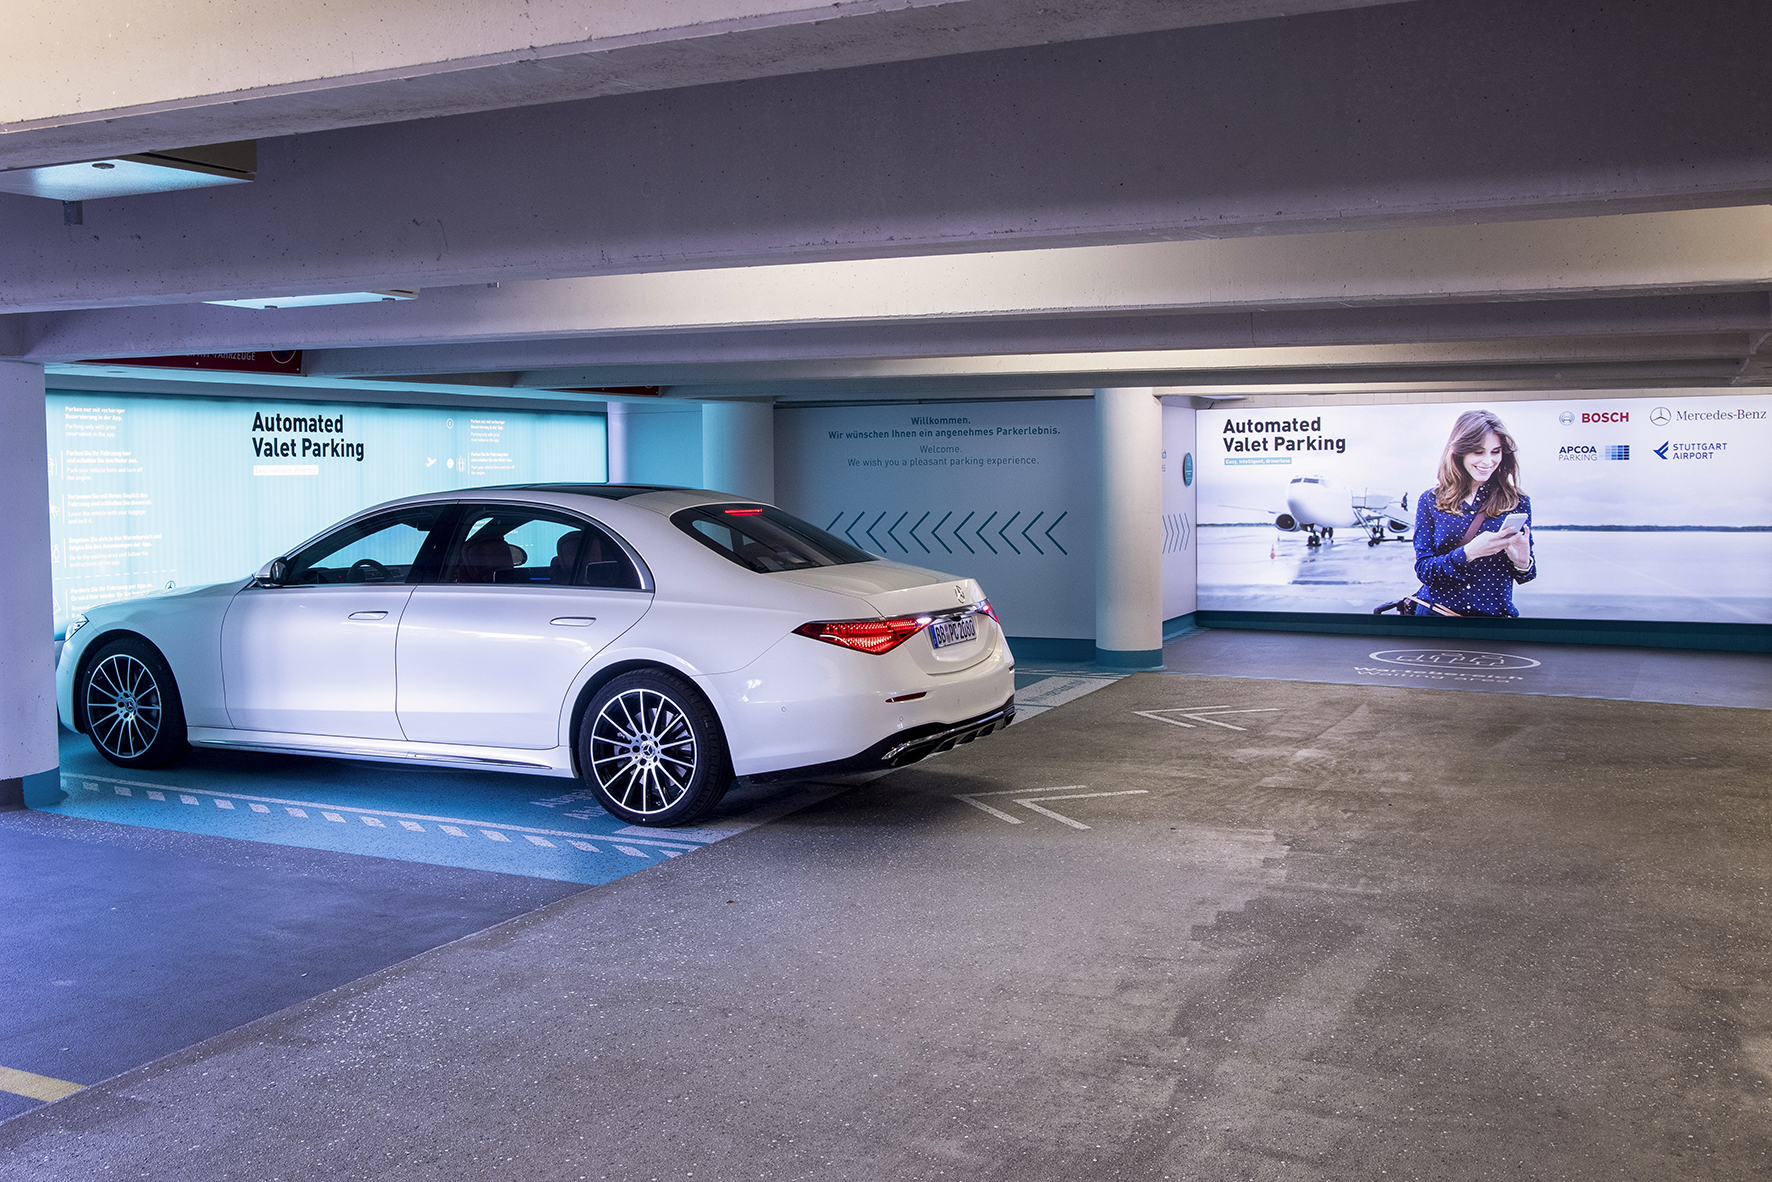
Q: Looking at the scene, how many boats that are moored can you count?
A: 0